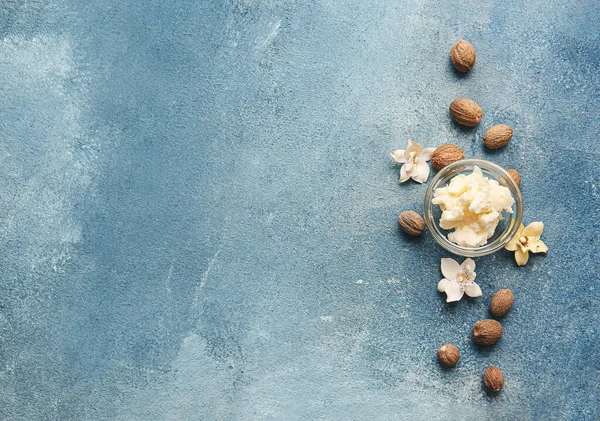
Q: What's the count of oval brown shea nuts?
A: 10